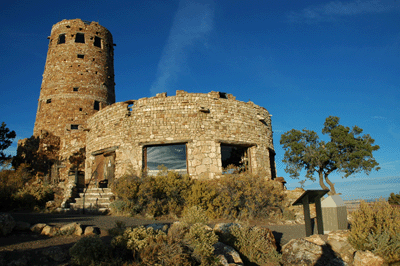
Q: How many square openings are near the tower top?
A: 3